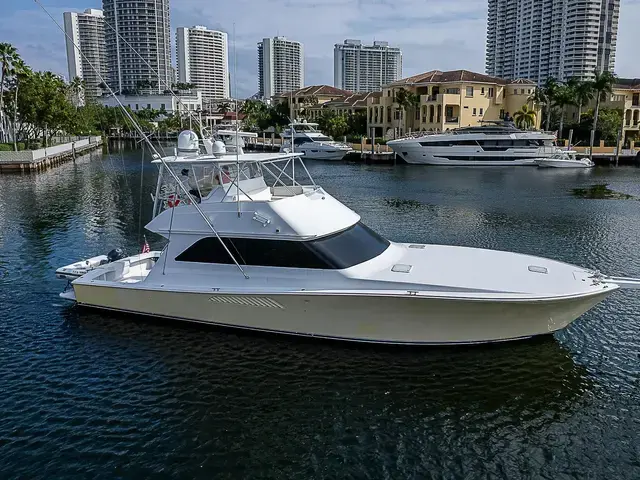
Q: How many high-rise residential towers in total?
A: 6